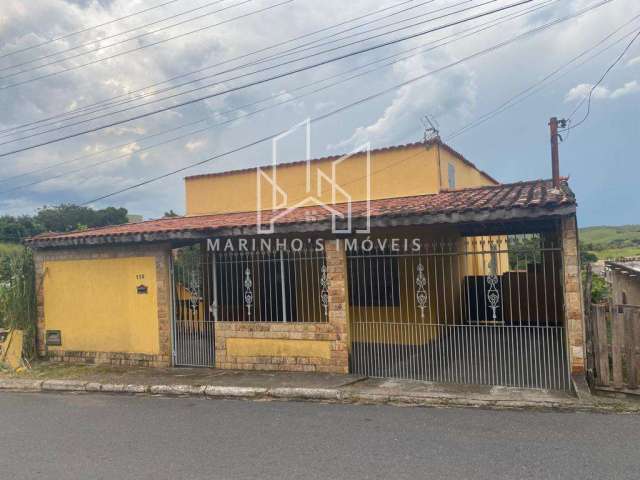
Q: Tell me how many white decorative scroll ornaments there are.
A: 5